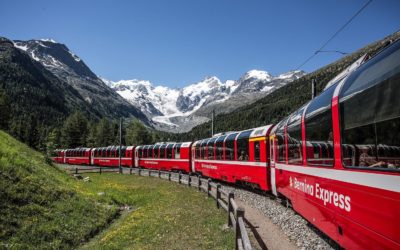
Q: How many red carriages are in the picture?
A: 6